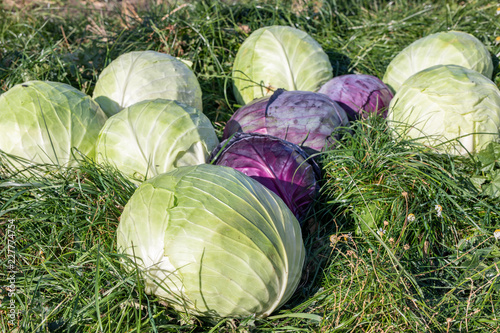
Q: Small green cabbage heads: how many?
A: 6